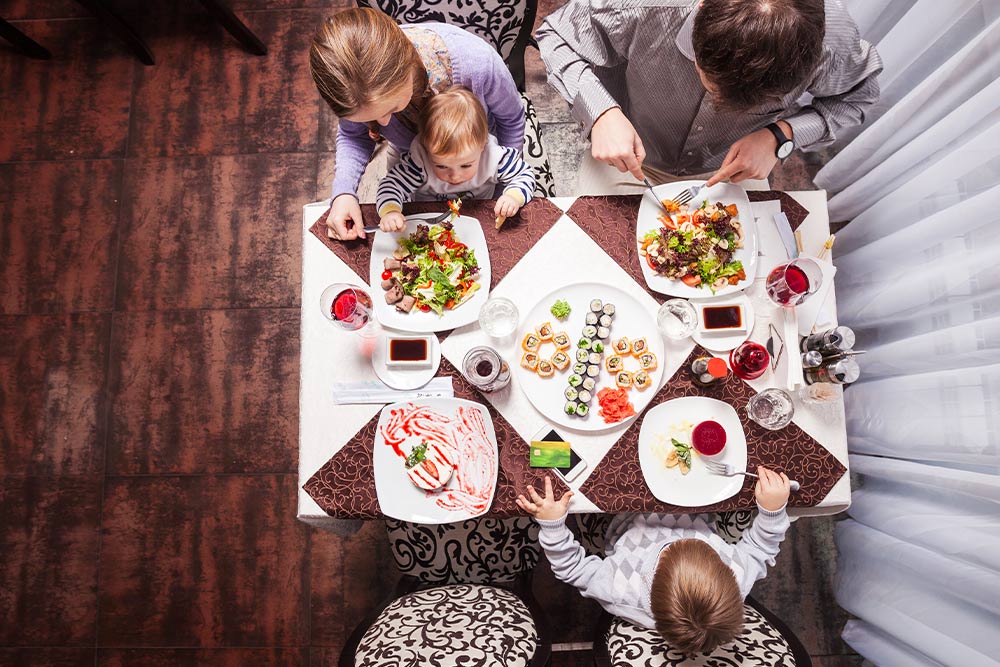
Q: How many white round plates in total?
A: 3